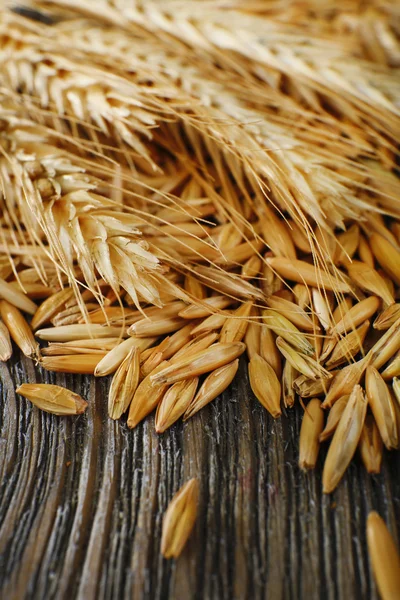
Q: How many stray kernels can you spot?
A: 3